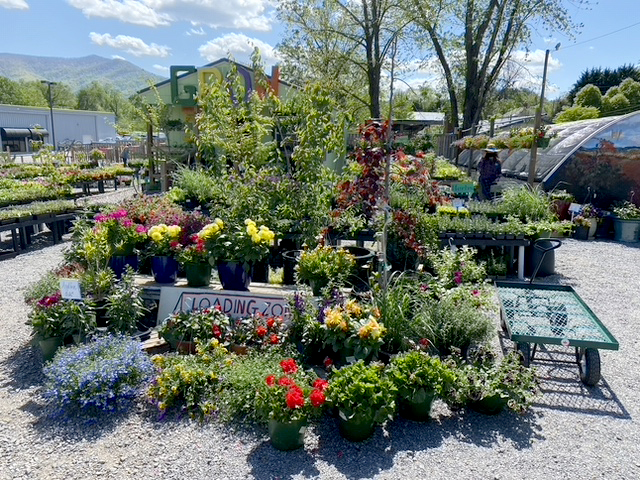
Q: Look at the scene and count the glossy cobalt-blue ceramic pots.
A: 3